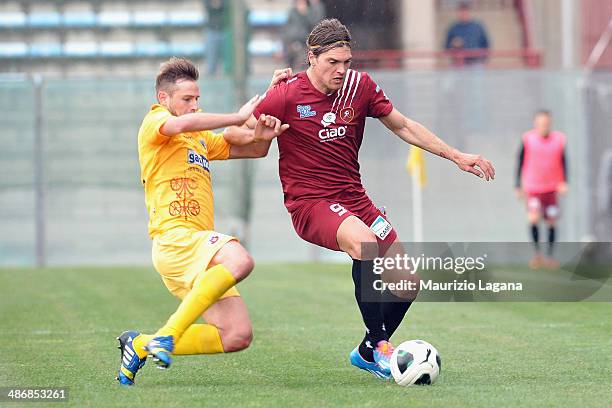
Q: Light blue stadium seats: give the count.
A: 14